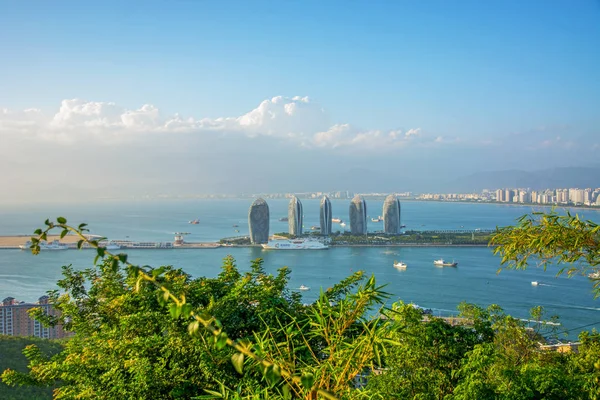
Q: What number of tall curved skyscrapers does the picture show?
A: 5